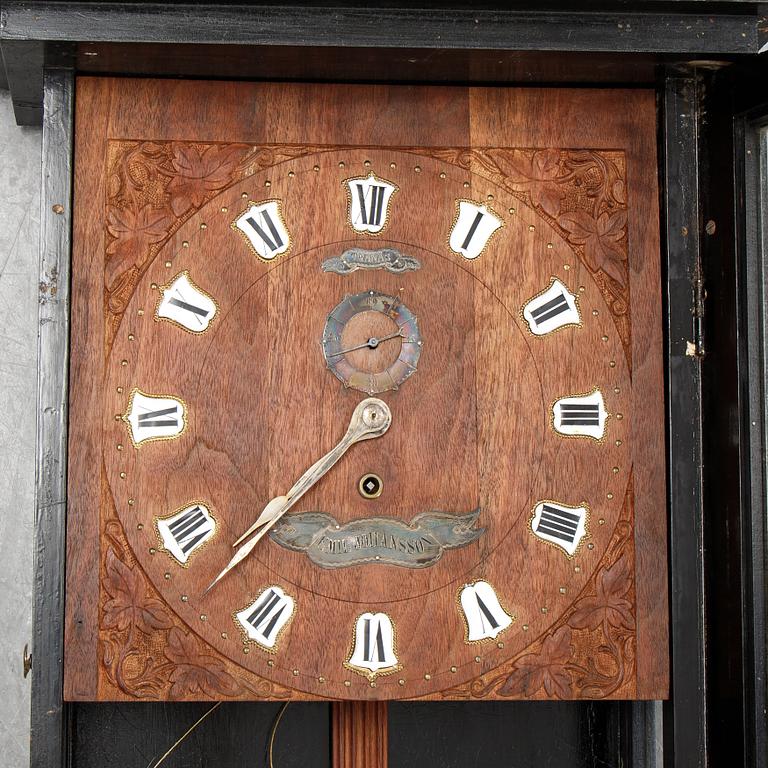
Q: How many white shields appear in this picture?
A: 12